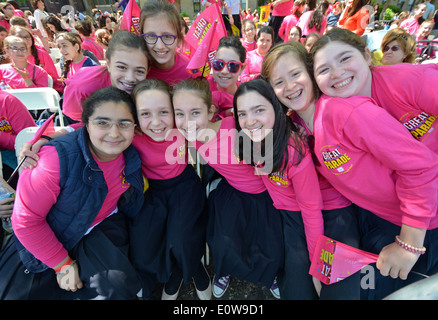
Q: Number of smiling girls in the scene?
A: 9